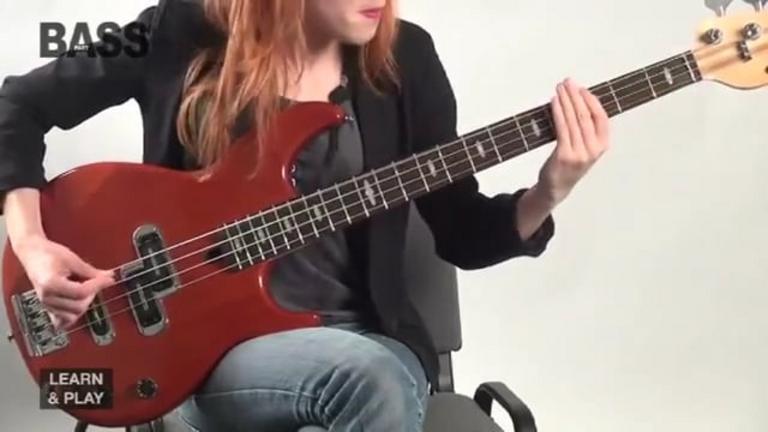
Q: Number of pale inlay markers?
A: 9